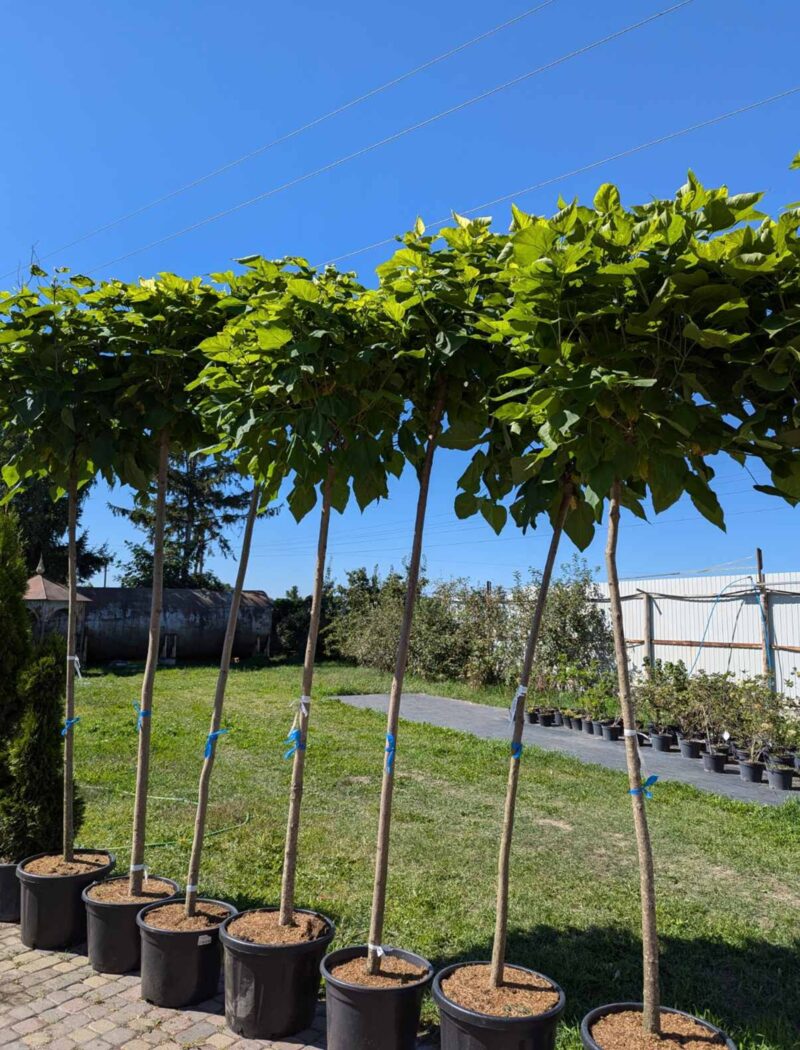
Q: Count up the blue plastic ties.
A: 7